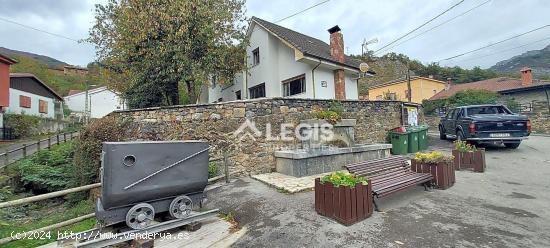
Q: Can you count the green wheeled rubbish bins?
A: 3